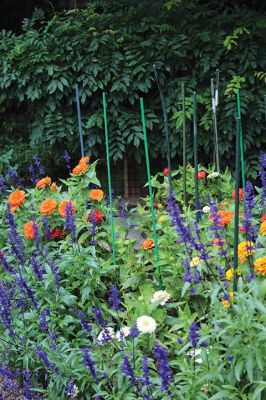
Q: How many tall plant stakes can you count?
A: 10